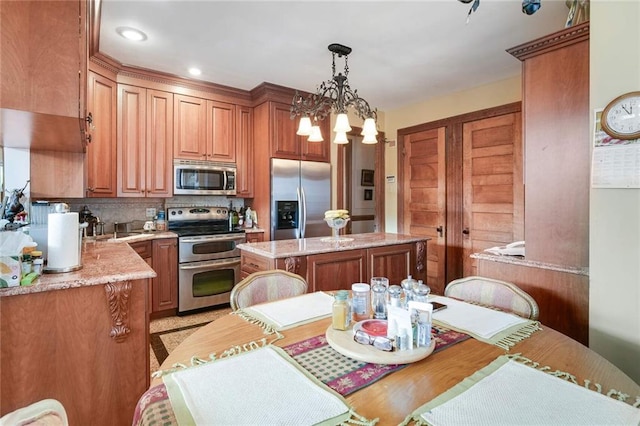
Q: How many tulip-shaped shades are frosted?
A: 6